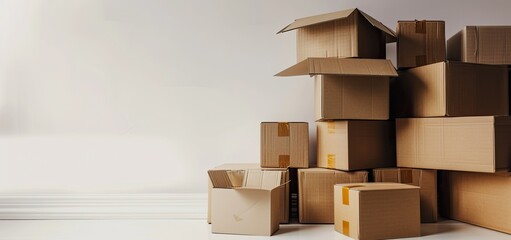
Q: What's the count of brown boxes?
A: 14